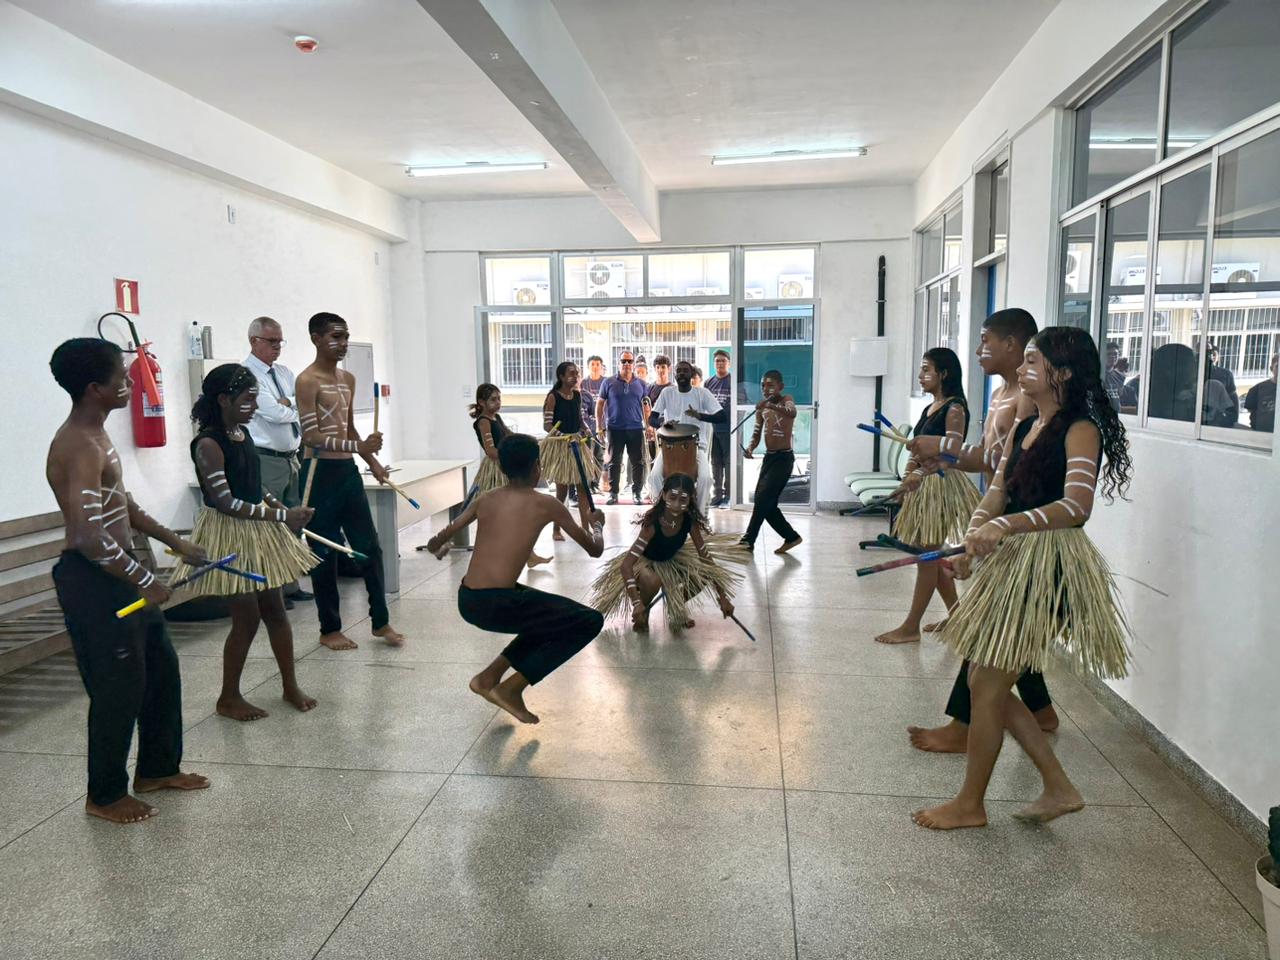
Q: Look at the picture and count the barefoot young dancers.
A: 11